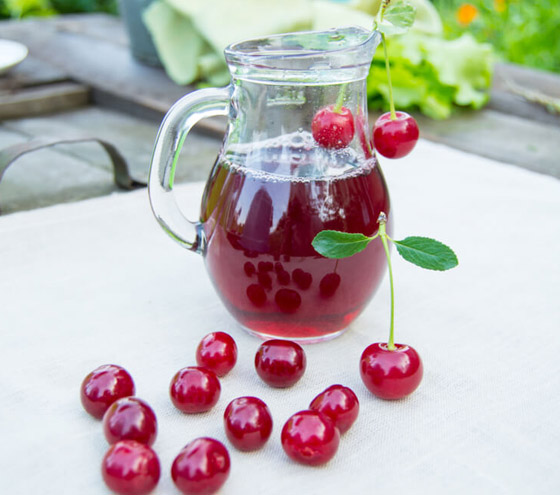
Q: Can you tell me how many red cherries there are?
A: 13